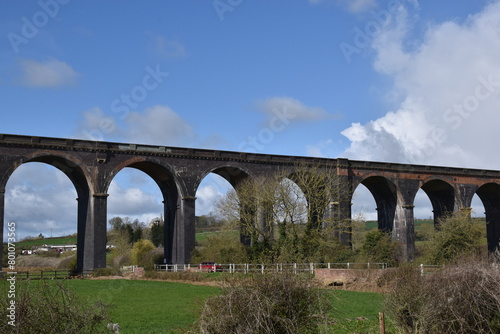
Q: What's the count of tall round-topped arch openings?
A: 7